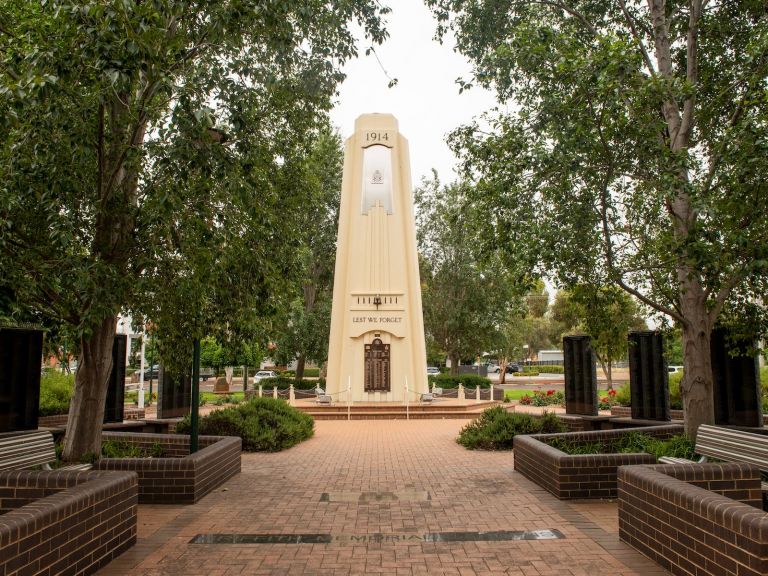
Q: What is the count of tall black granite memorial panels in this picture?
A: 6